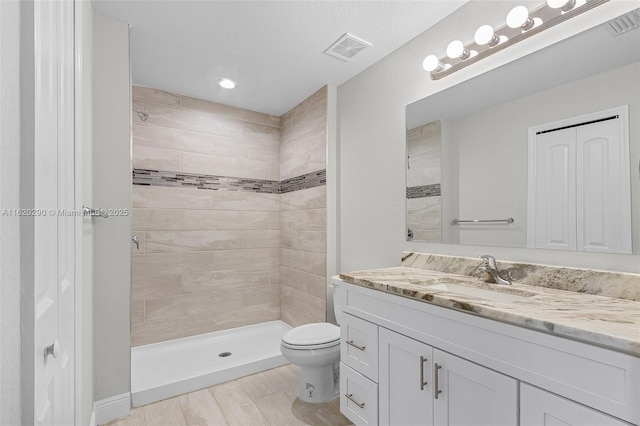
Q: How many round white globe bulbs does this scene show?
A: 5